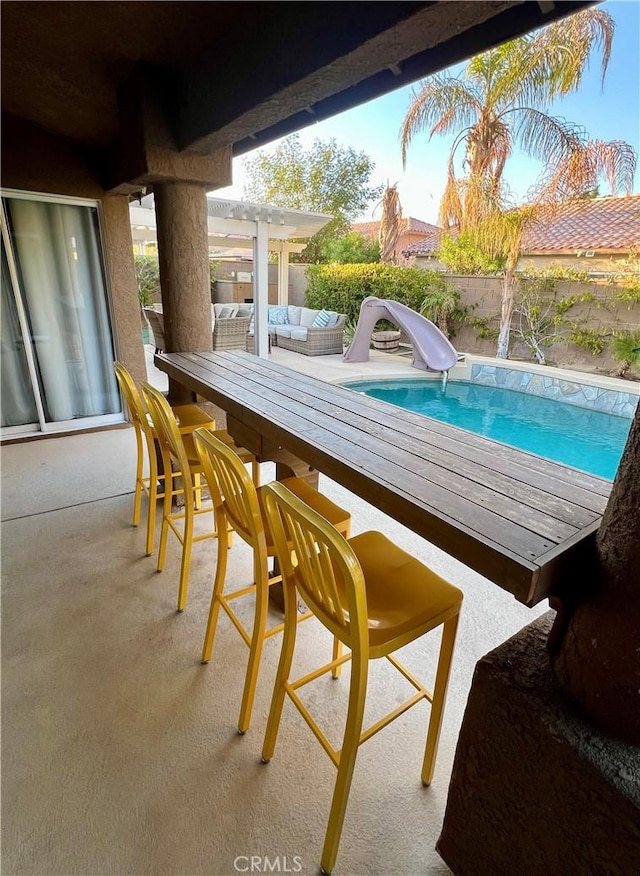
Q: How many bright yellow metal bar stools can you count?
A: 4